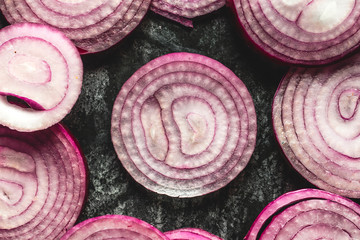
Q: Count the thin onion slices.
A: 10